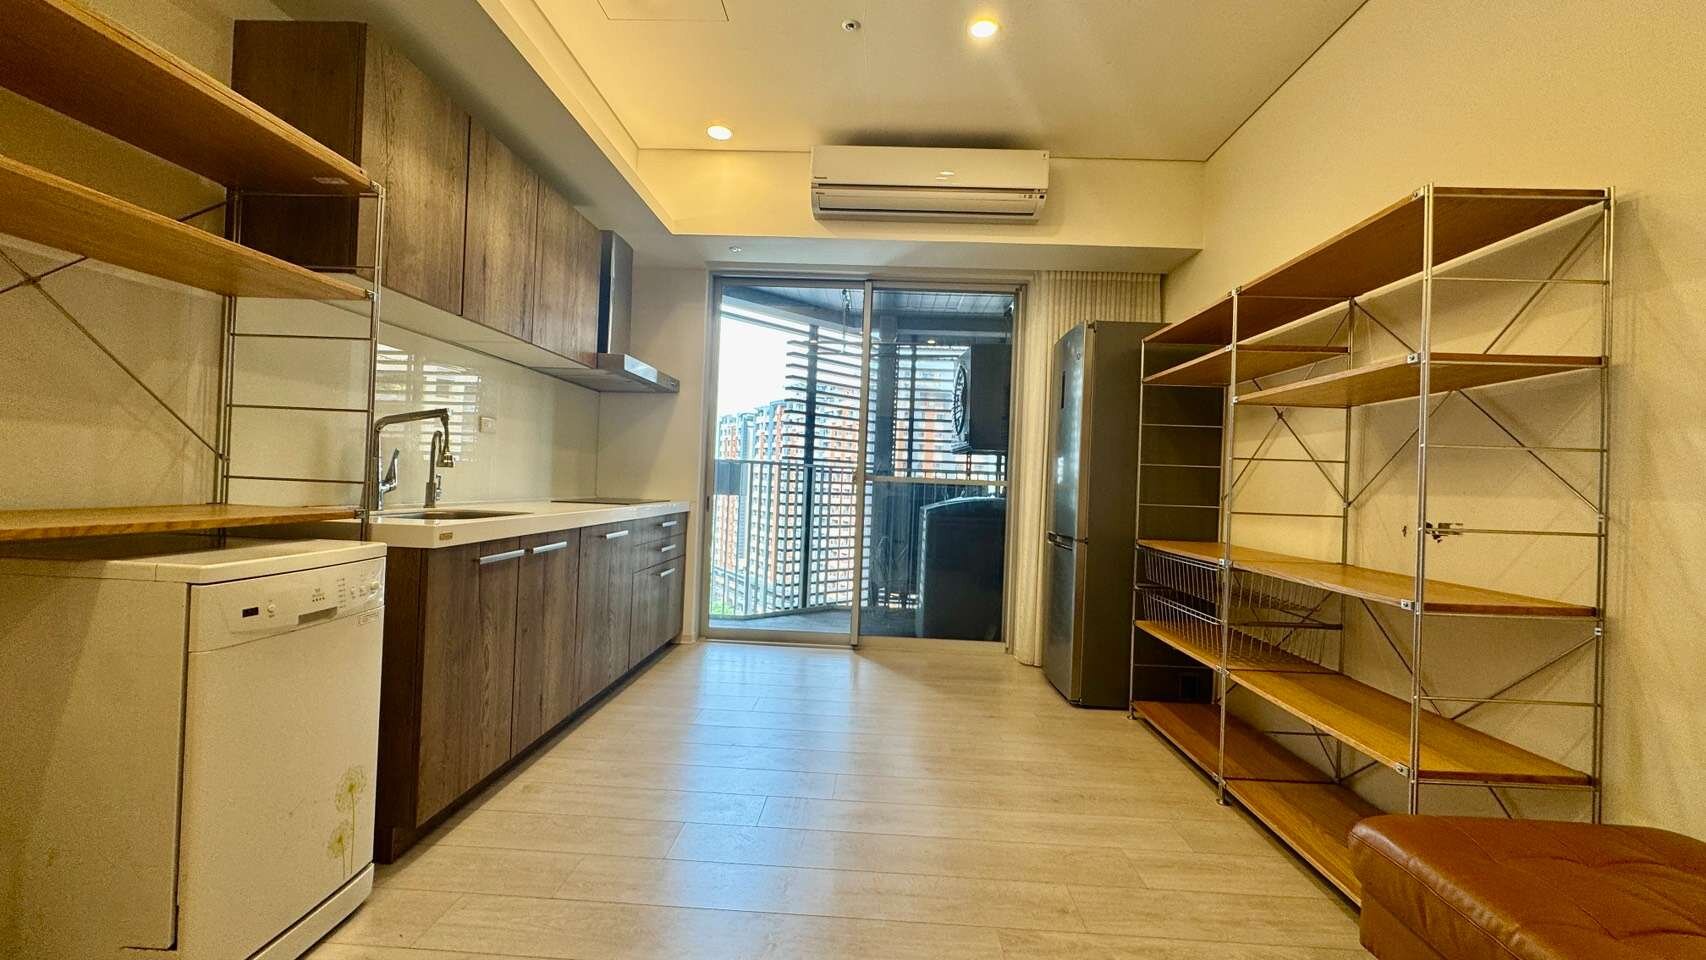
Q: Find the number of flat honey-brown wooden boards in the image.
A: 13